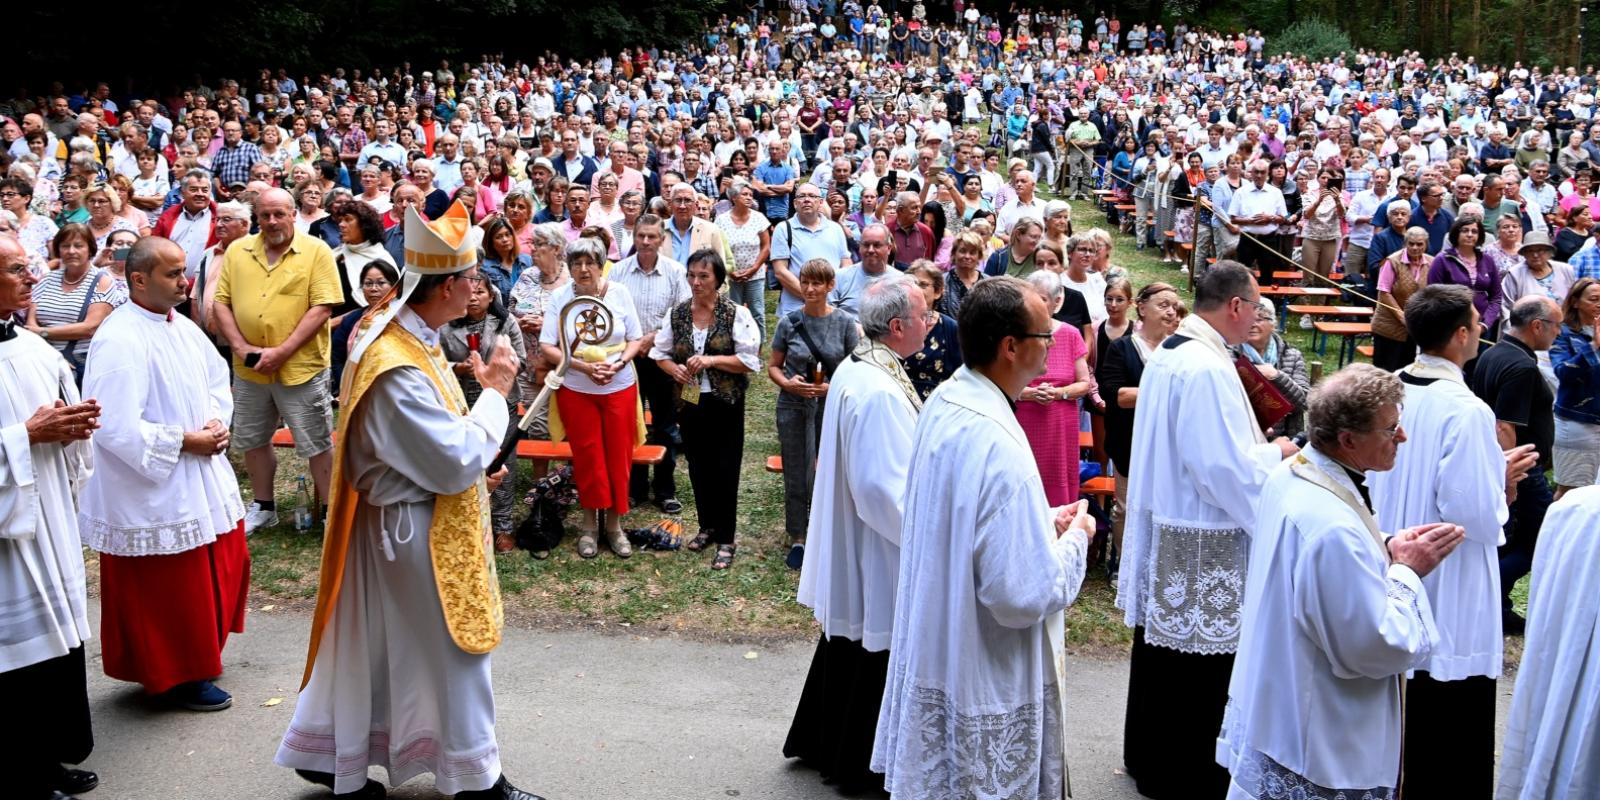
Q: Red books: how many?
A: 1